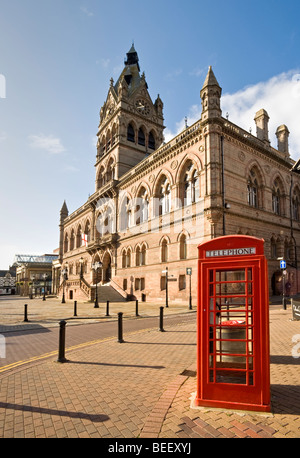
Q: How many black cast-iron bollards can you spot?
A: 7